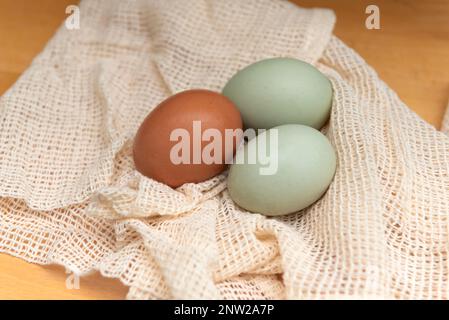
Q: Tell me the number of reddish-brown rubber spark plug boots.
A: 0